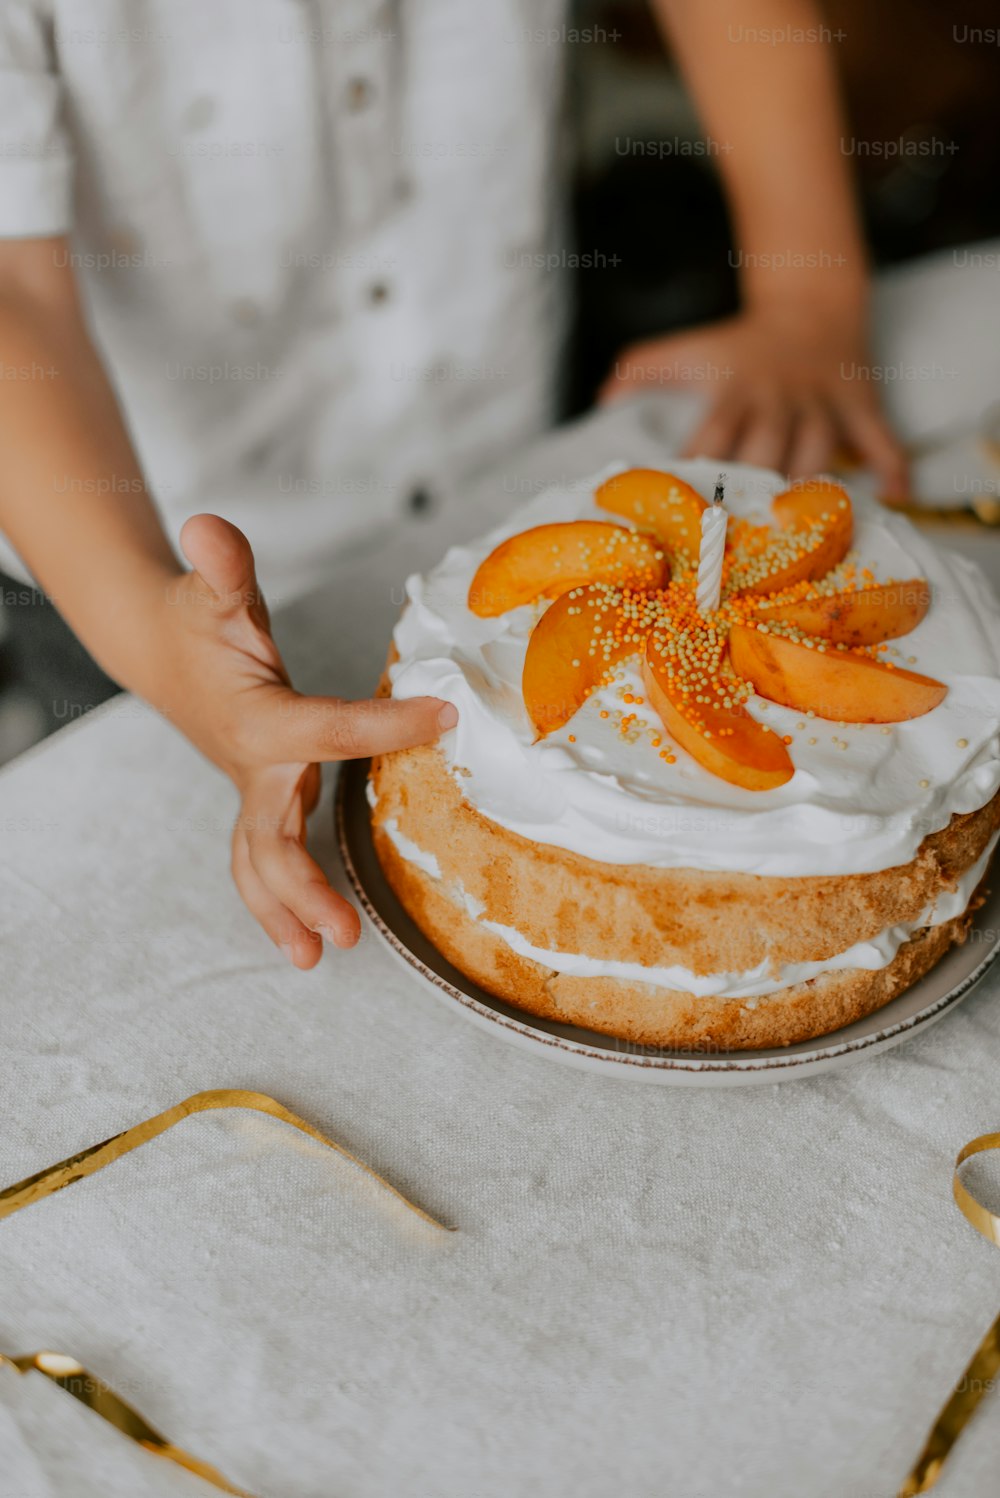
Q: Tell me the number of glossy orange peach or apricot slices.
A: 7